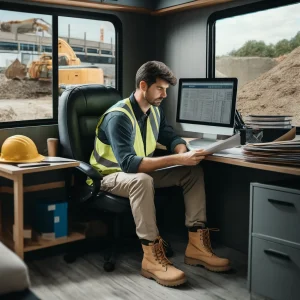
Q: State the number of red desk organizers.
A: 0